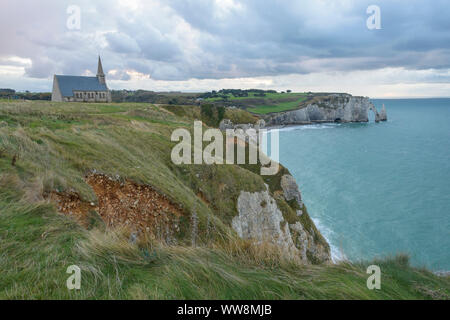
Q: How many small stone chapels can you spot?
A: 1